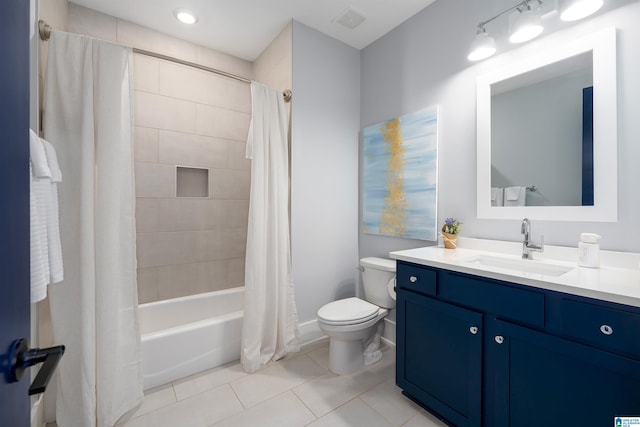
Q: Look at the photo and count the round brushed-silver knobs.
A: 4